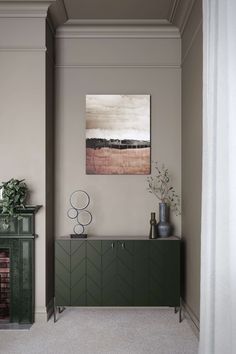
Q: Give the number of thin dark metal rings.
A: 4